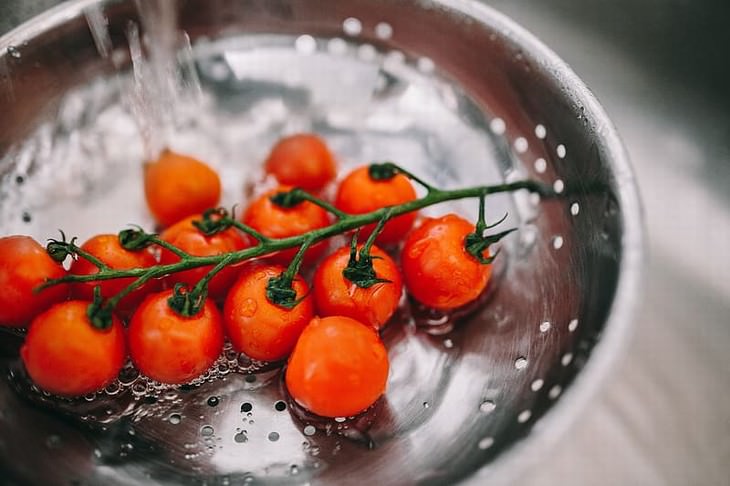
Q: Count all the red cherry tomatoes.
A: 13